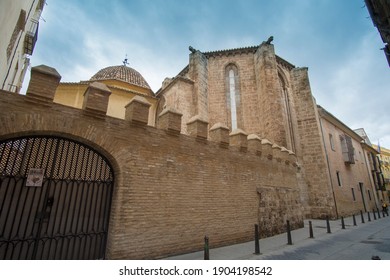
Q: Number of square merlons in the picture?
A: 12